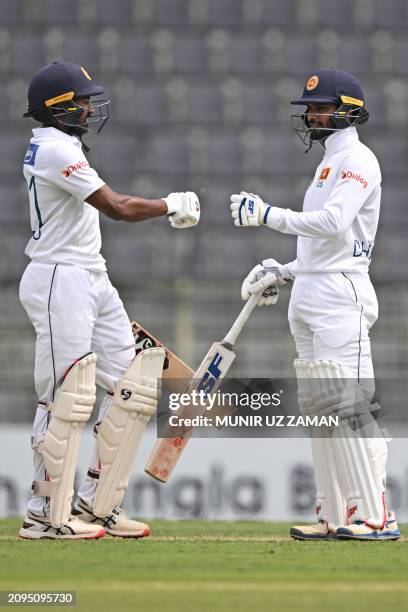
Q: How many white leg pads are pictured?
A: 4